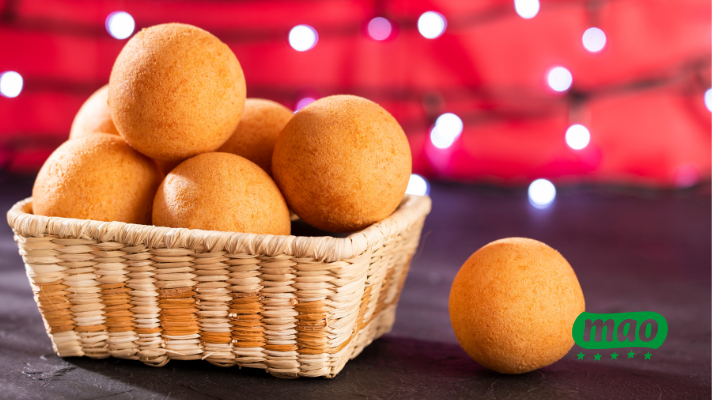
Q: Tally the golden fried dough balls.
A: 7